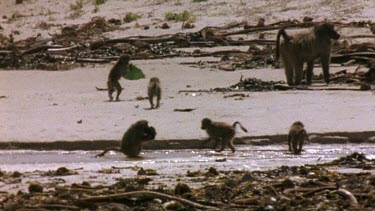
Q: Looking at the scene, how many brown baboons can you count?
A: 6